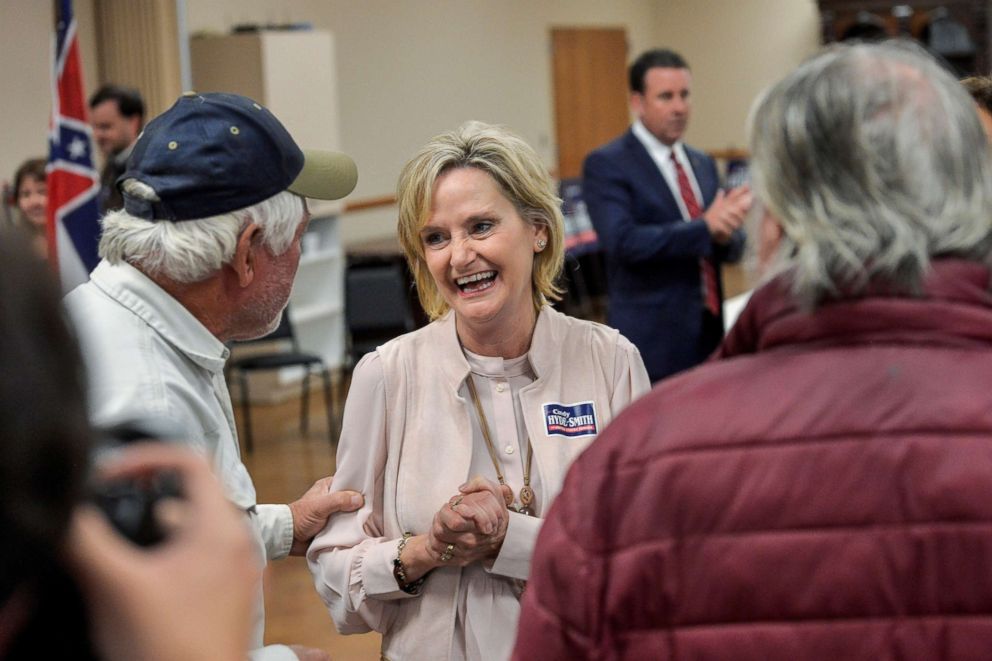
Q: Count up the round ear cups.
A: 0